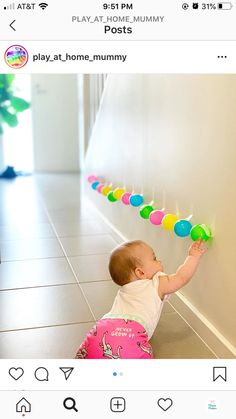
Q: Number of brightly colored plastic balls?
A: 13